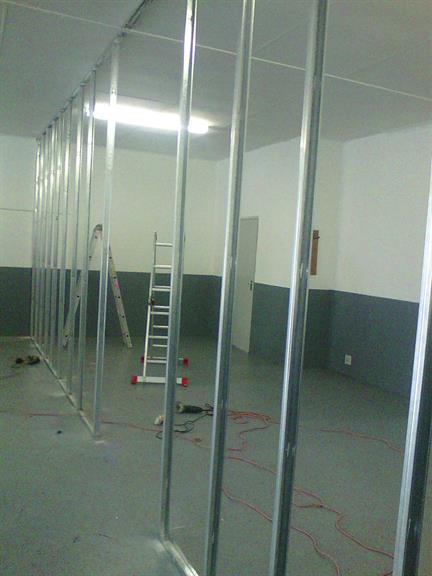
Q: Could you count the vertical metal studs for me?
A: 13